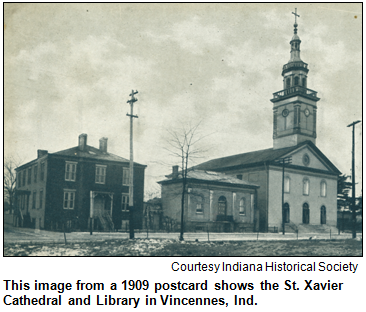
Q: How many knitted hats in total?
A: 0